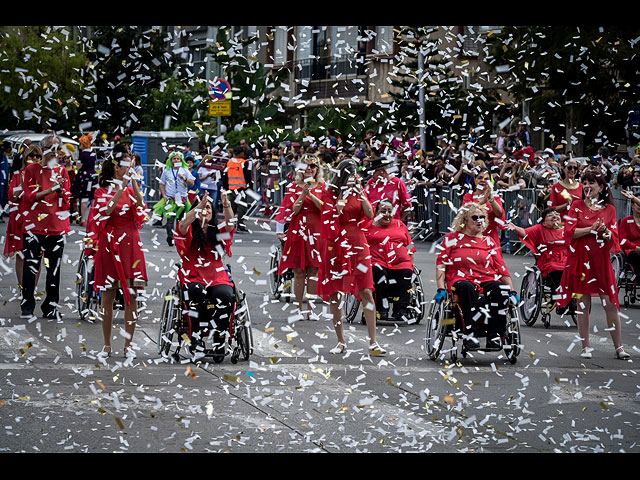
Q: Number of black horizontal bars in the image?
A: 2